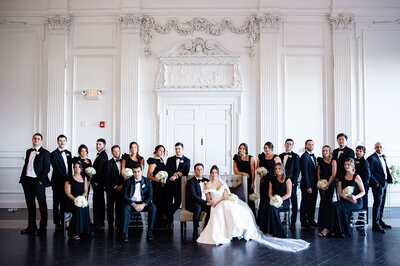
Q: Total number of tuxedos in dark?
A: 12